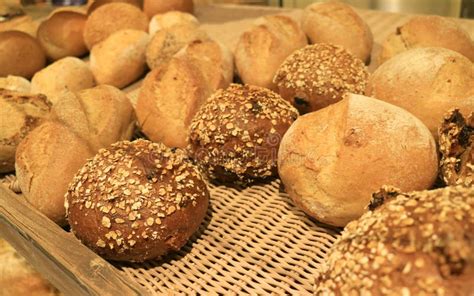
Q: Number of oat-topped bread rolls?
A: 5